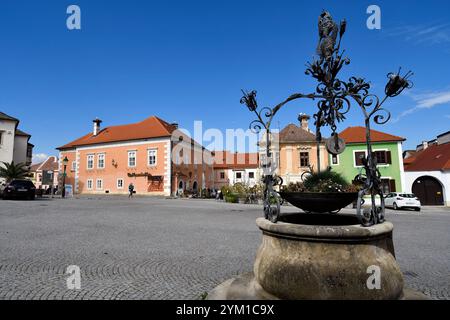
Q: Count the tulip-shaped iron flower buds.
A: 2